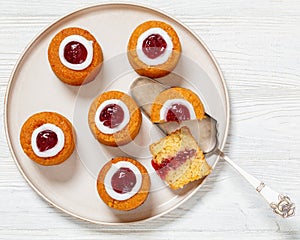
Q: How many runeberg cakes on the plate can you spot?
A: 6